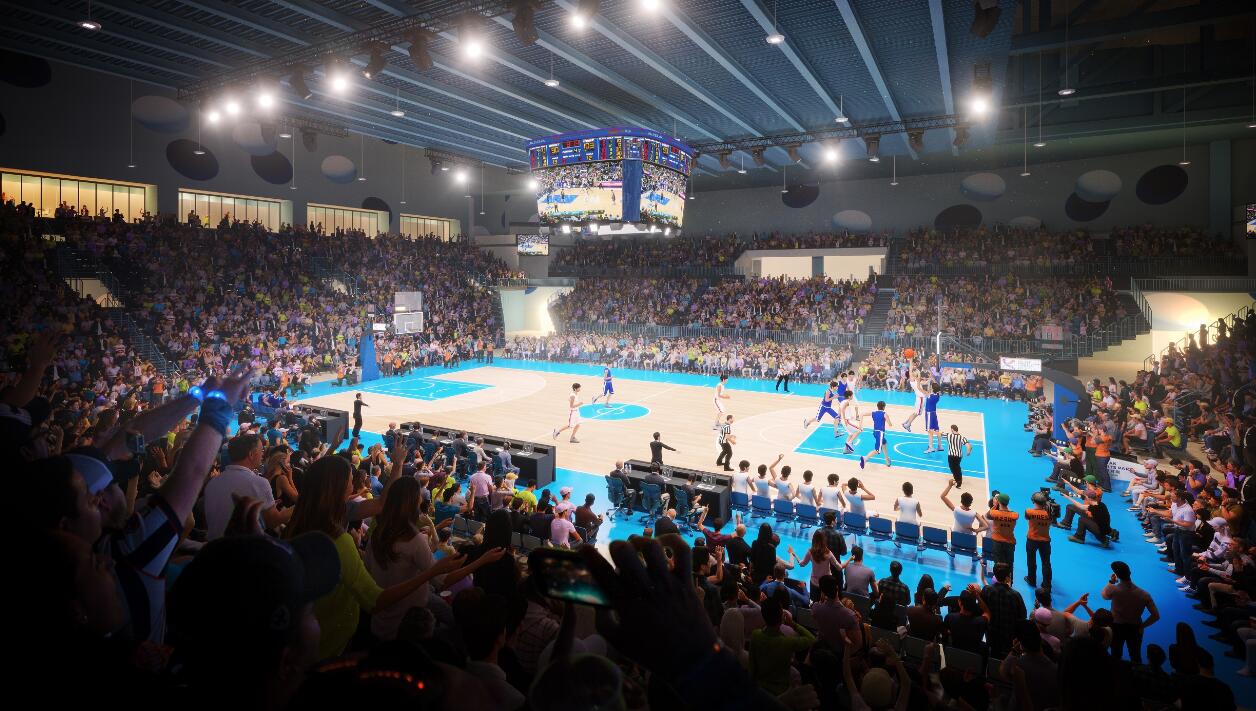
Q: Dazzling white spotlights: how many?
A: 11